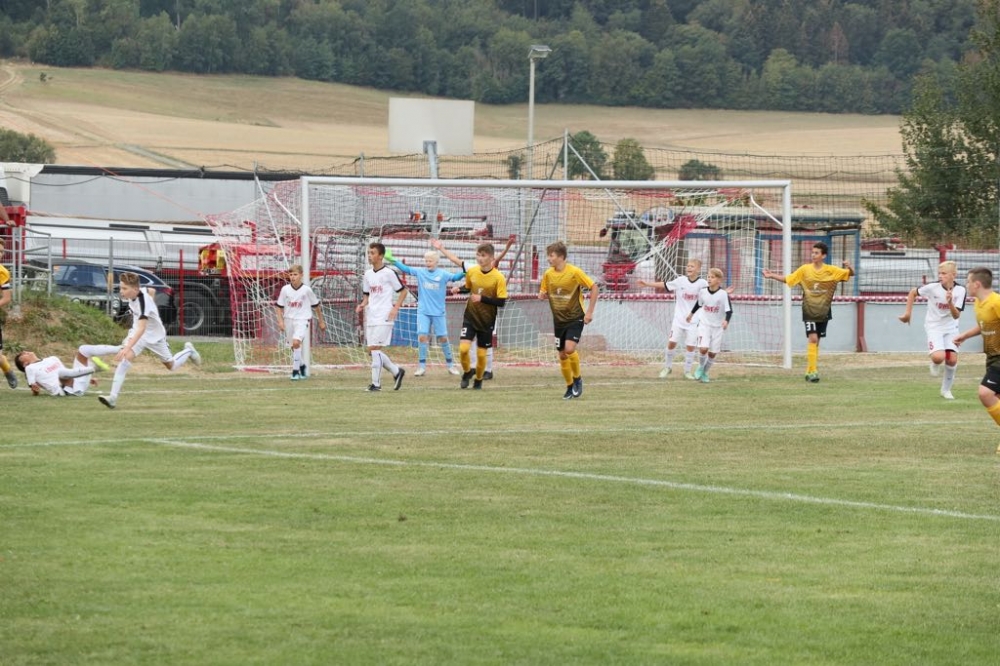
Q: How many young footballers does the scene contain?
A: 14